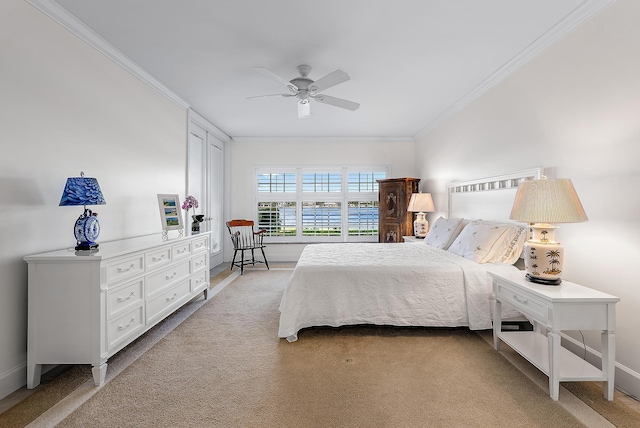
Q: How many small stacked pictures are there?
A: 3